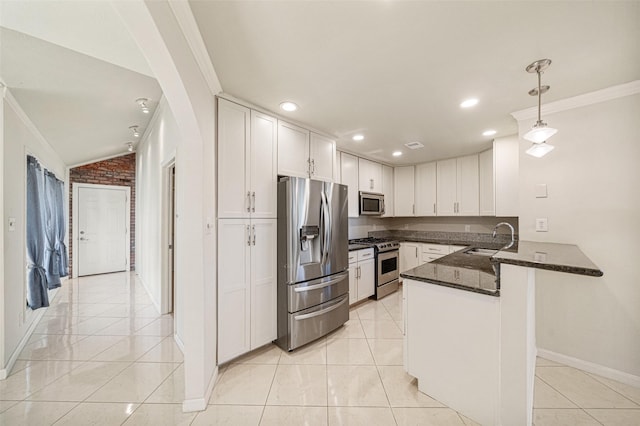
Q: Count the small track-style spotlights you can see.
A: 3